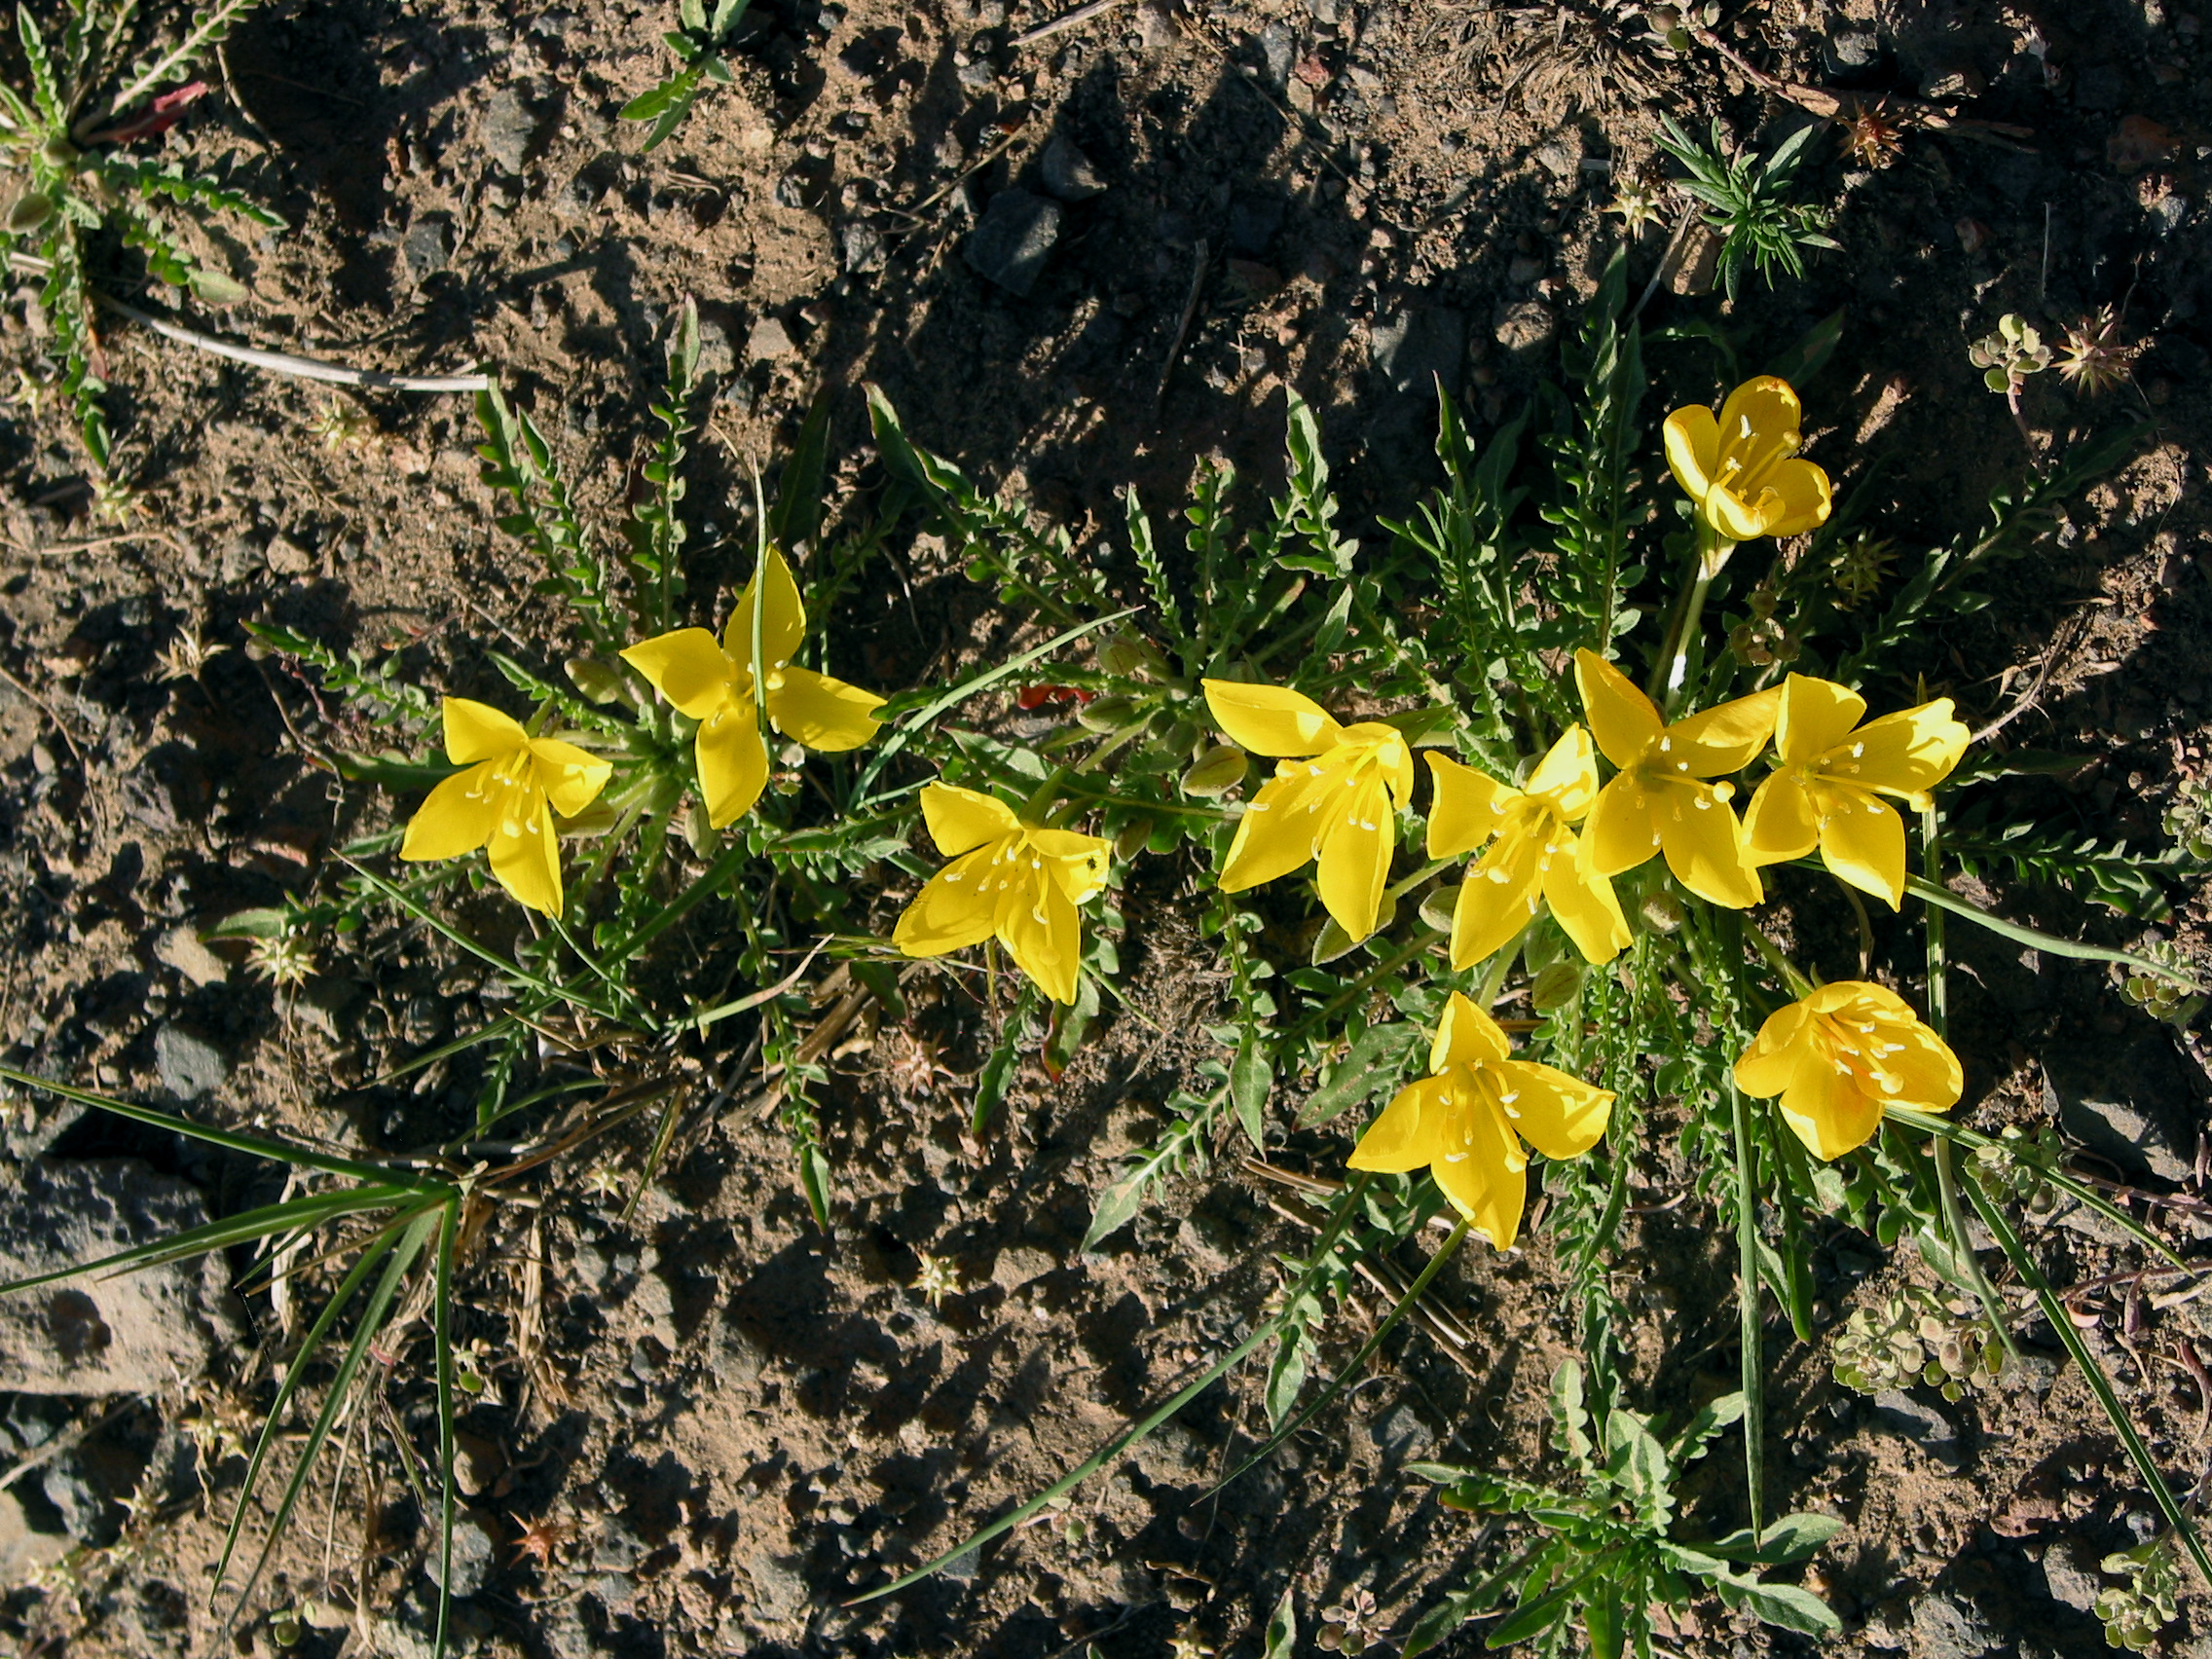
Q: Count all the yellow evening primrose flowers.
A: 10